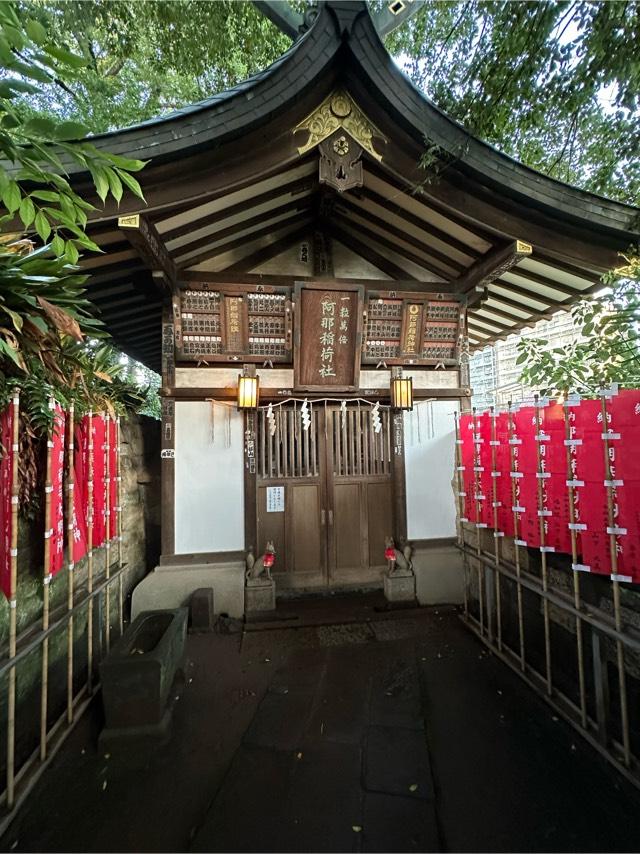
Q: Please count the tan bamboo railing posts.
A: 13